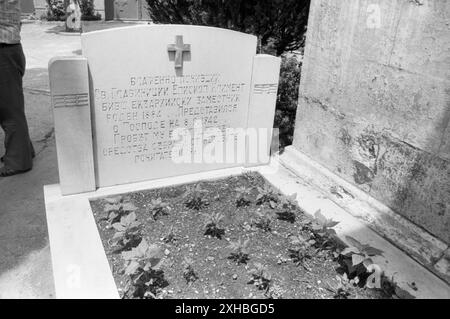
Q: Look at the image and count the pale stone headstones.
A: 1